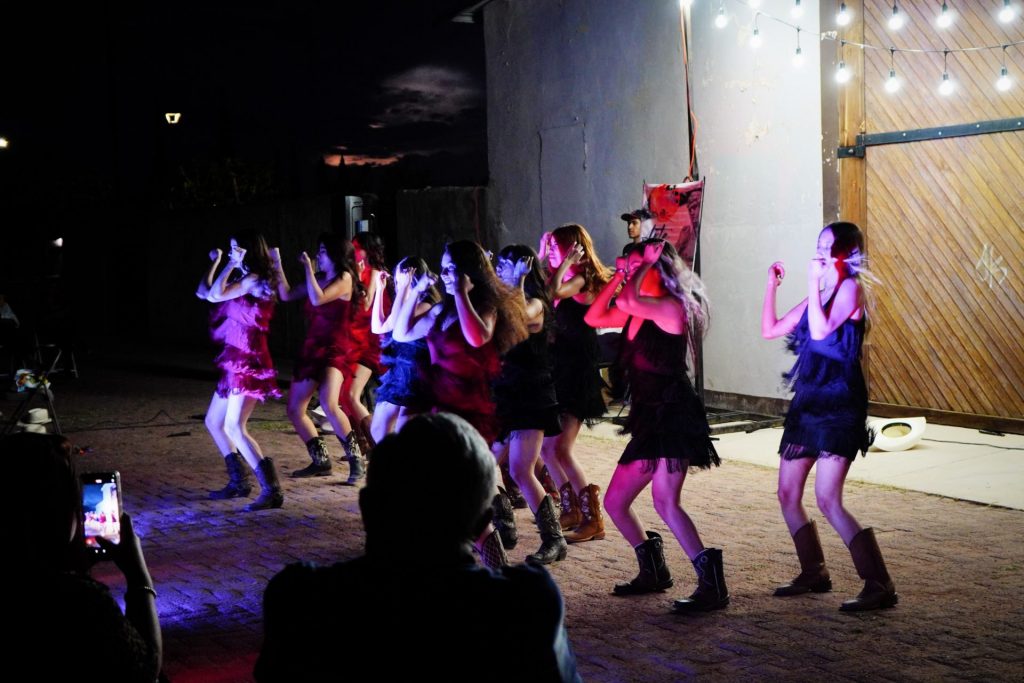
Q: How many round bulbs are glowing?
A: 13